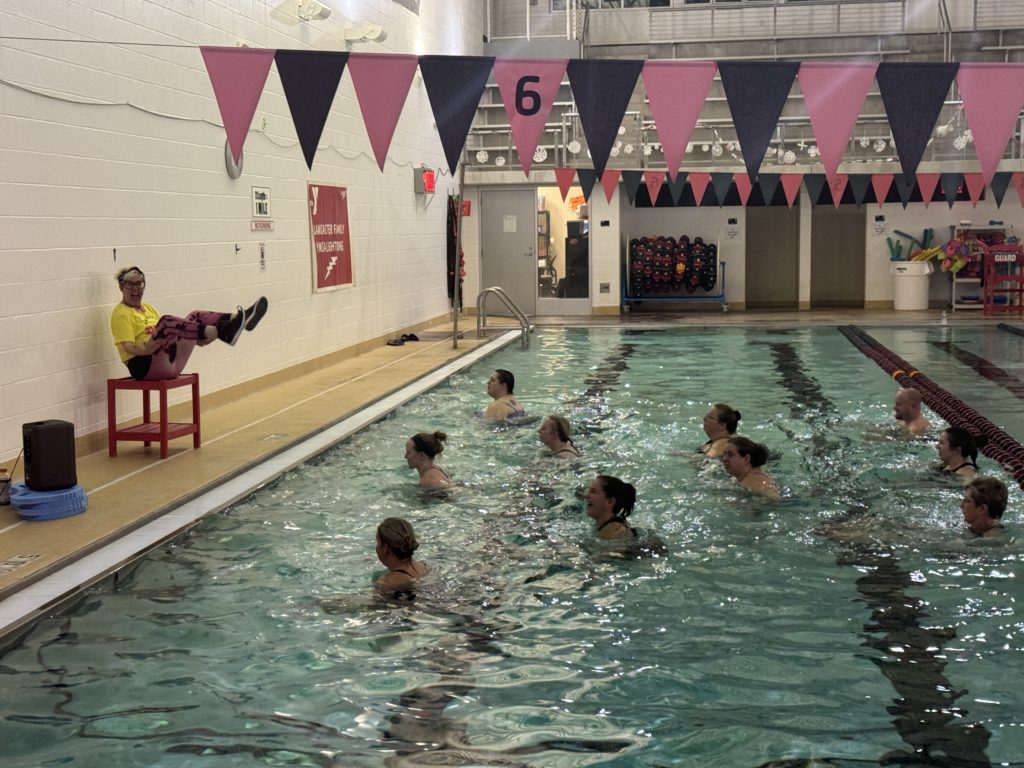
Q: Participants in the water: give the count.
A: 10